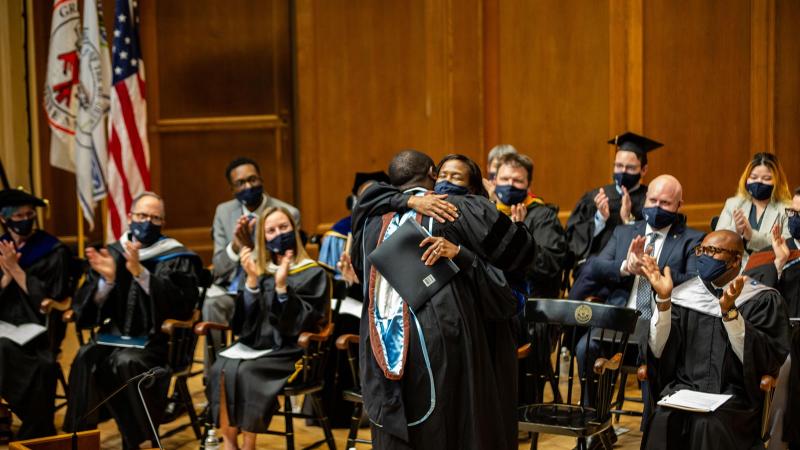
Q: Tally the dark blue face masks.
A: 12